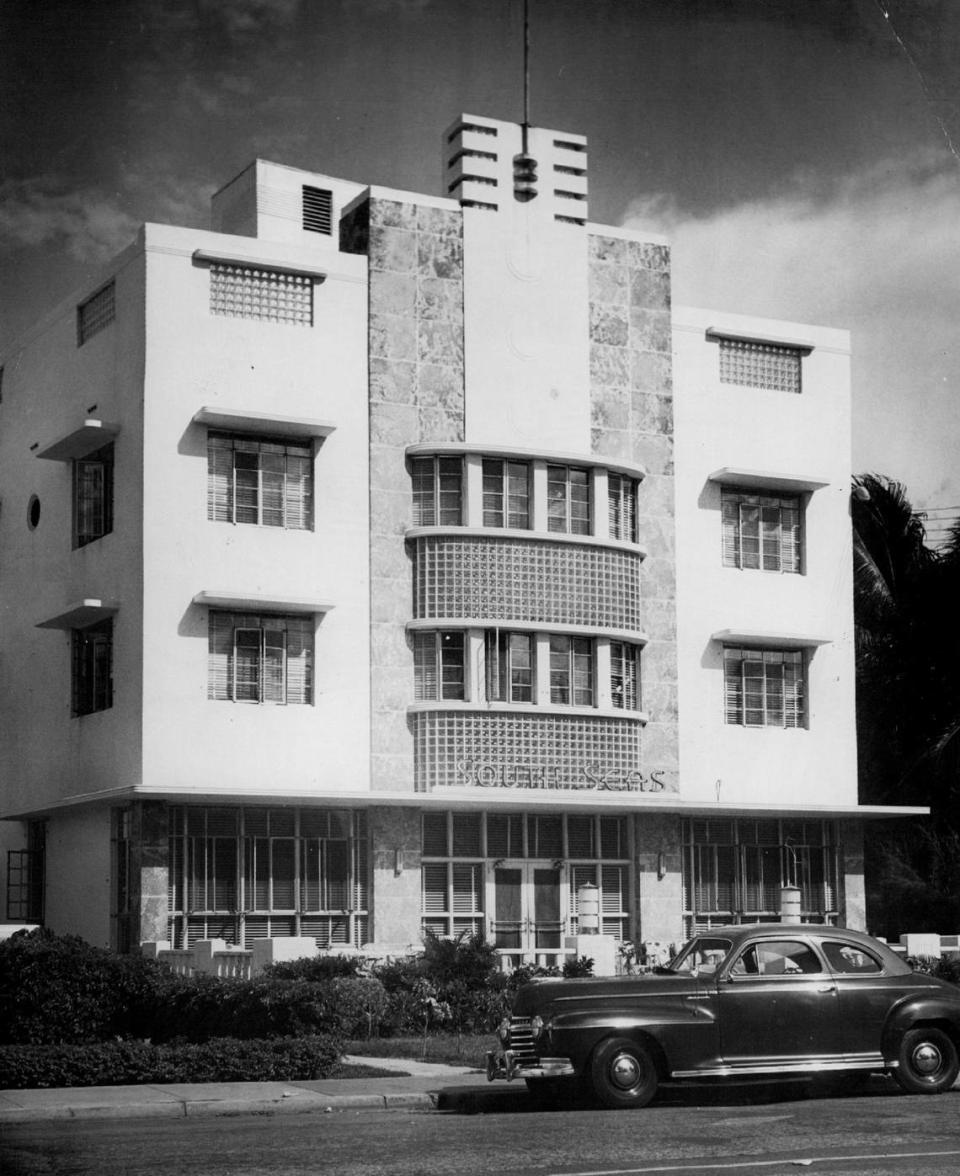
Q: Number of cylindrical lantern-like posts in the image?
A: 2